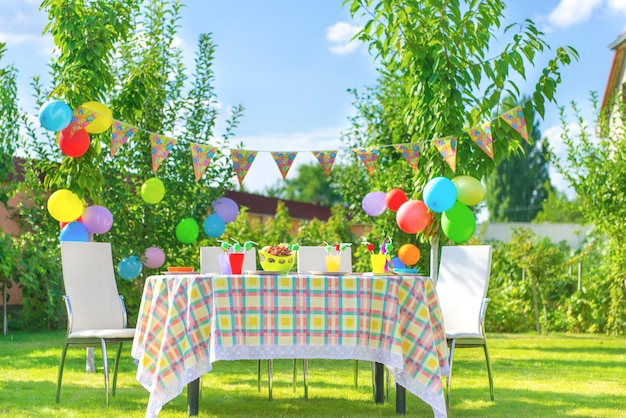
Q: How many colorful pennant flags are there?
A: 12